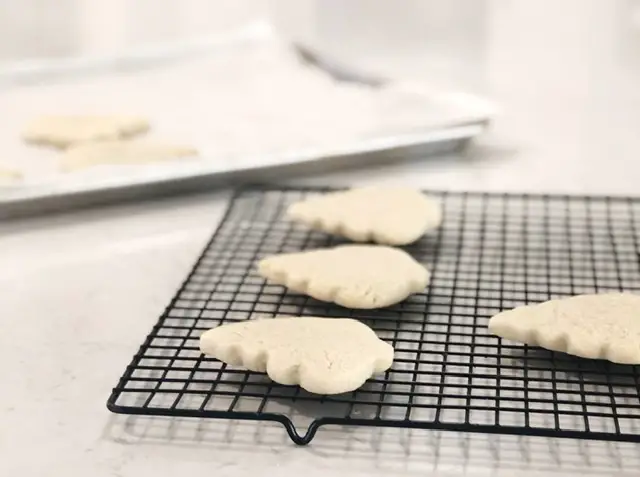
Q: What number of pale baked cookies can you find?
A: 7